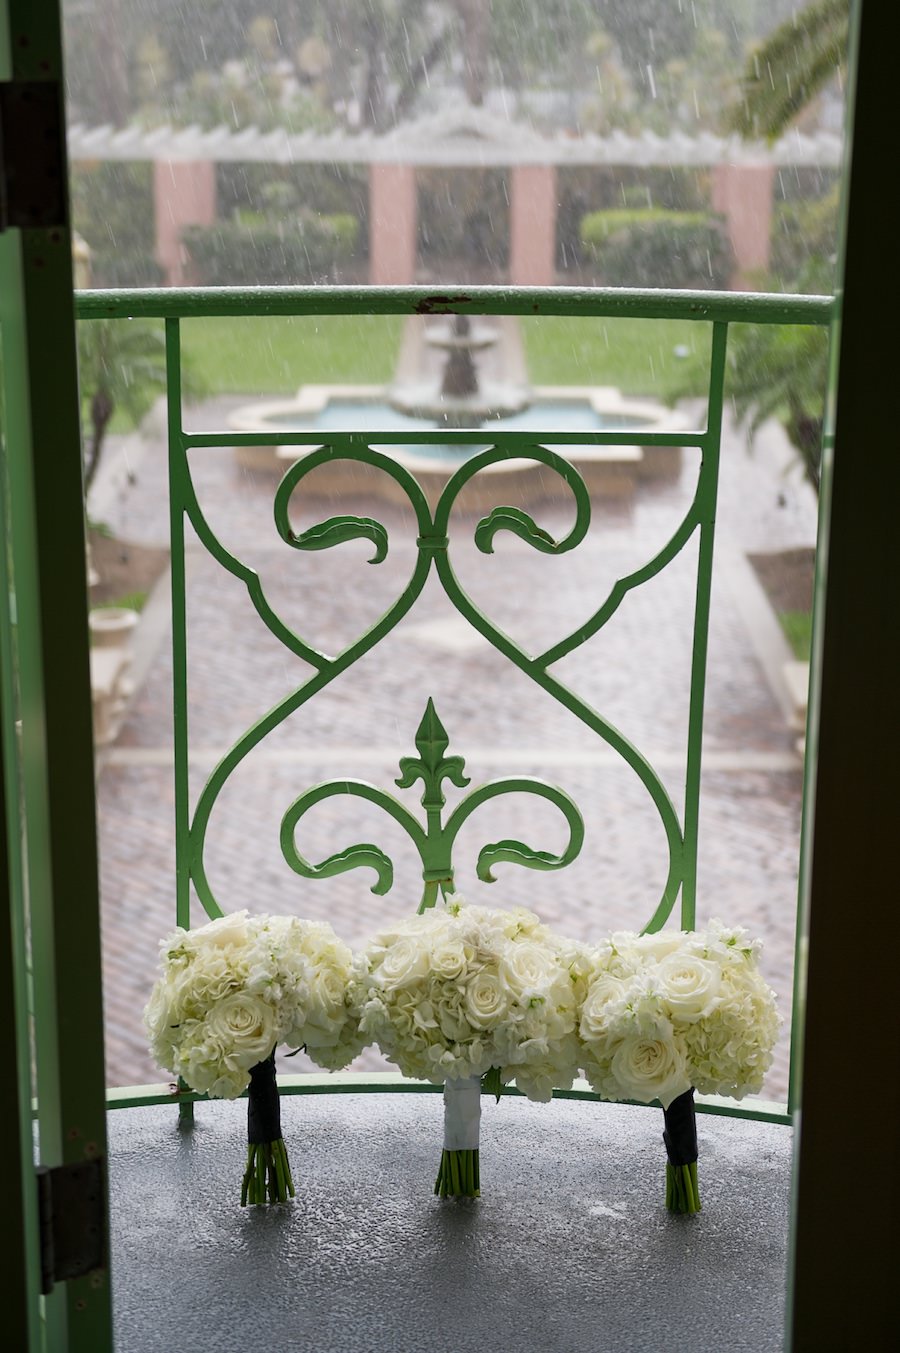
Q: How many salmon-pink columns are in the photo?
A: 4